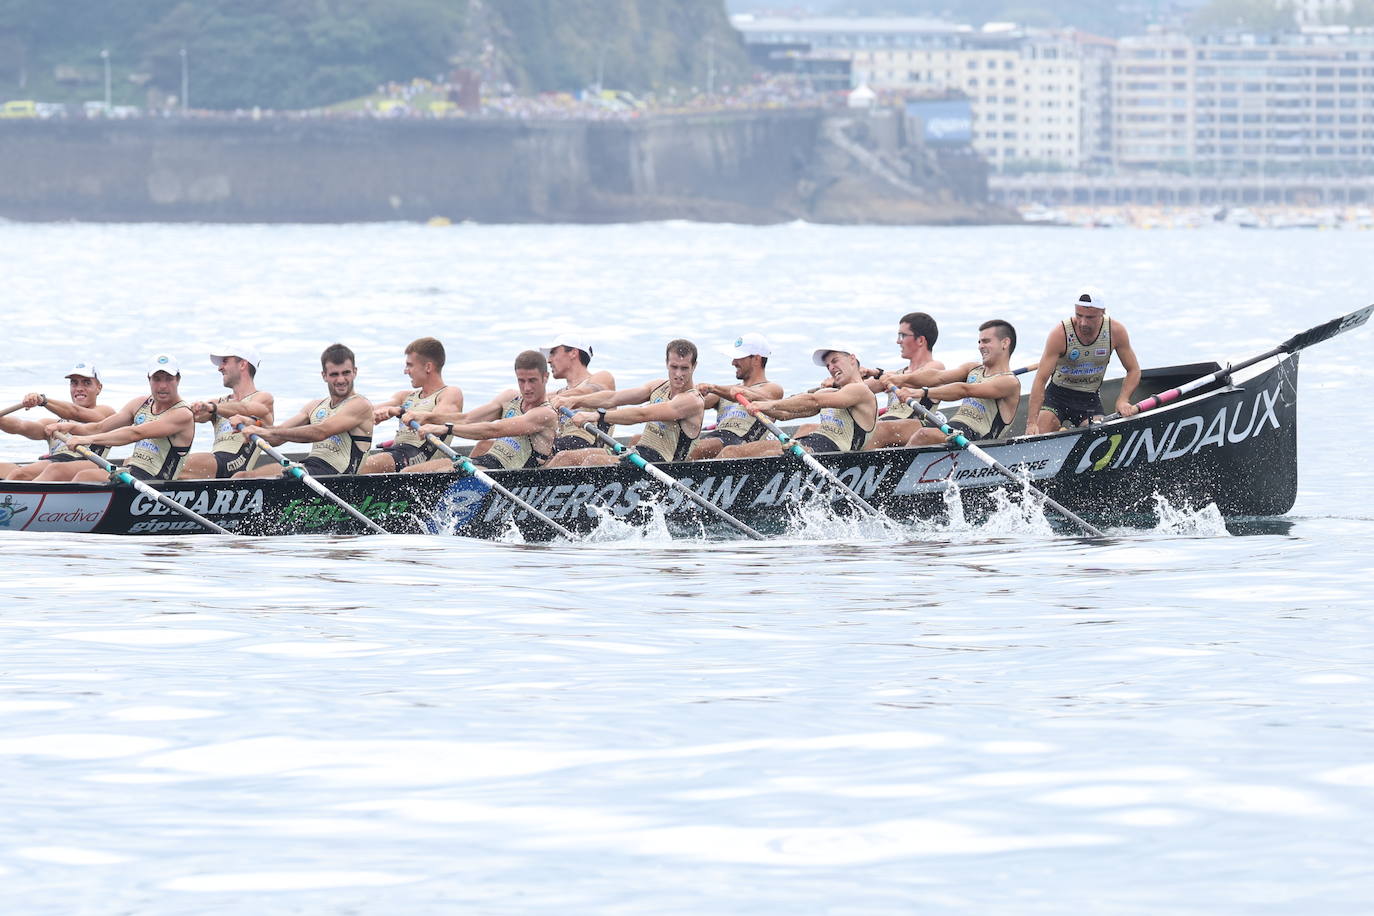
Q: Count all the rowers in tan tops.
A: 13